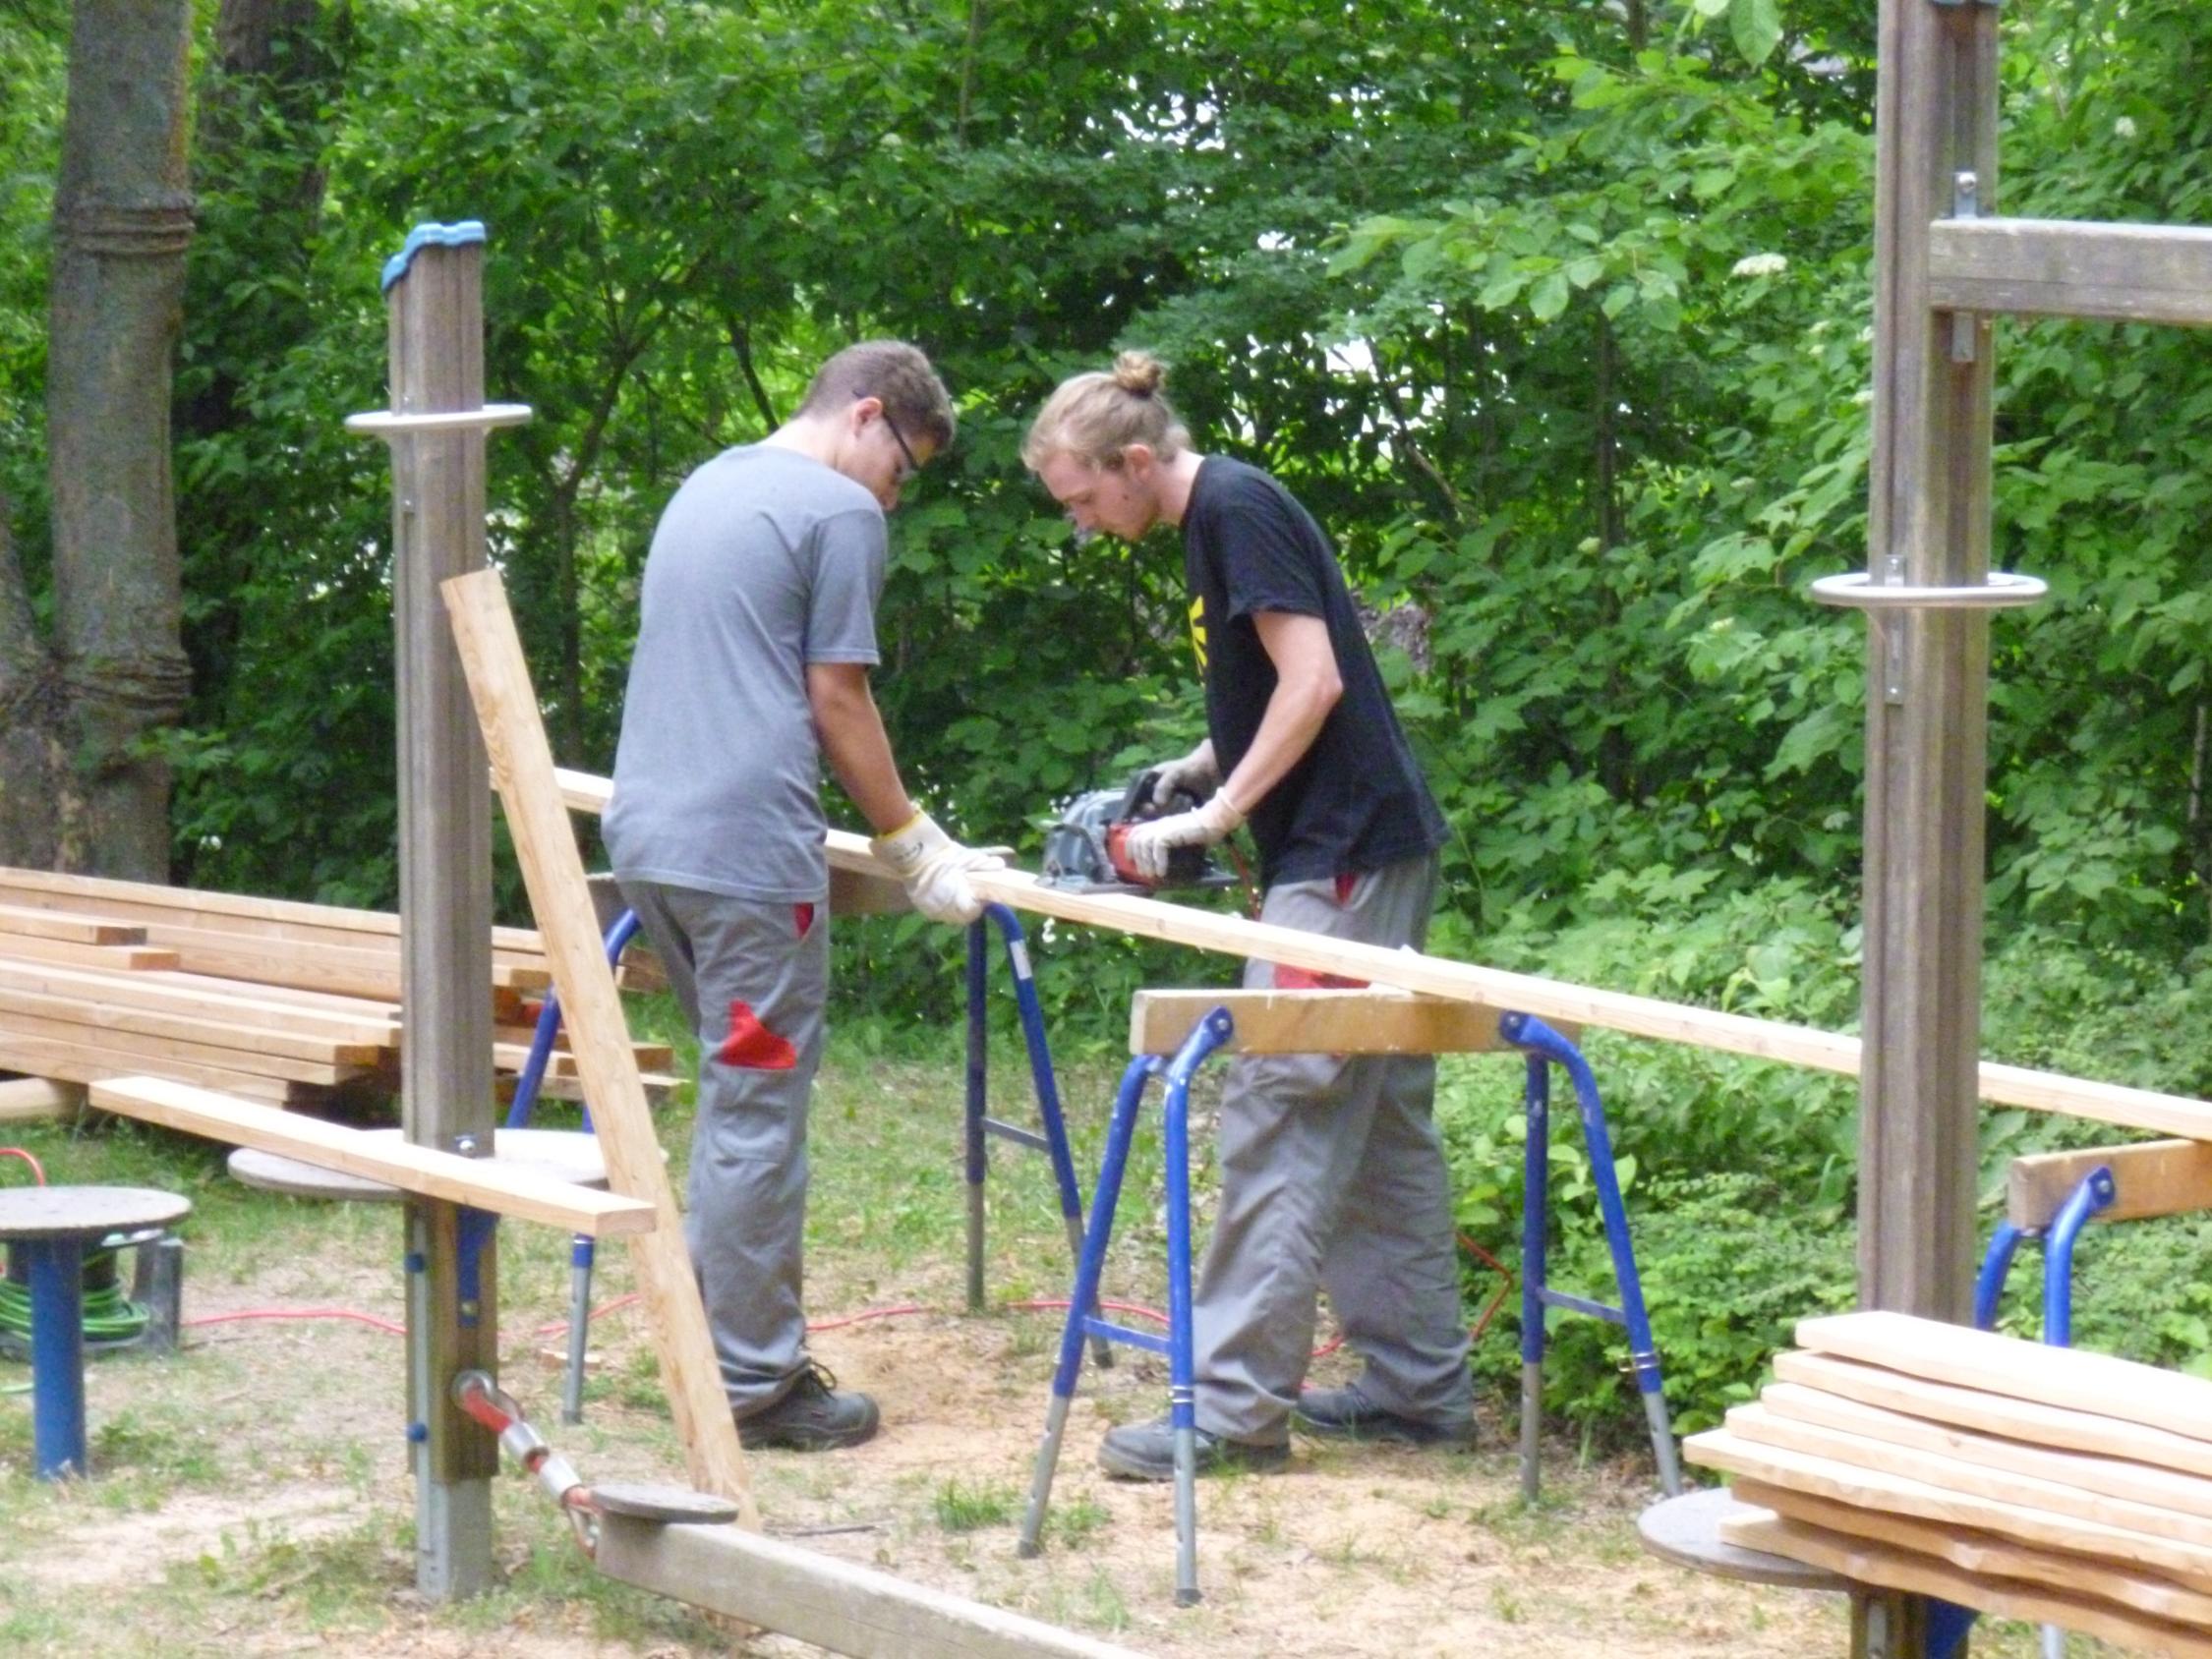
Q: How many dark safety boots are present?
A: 3